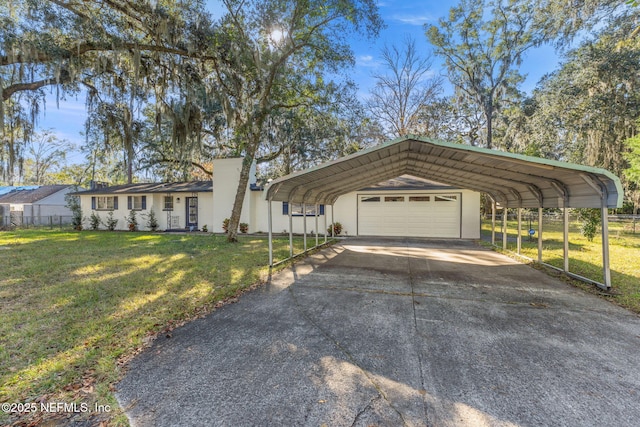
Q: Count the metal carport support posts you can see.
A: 12